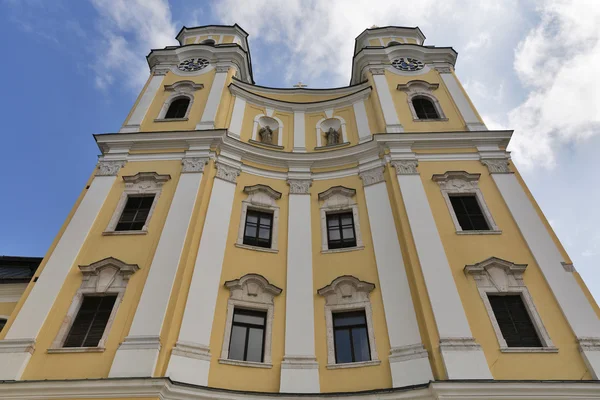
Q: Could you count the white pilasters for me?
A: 14